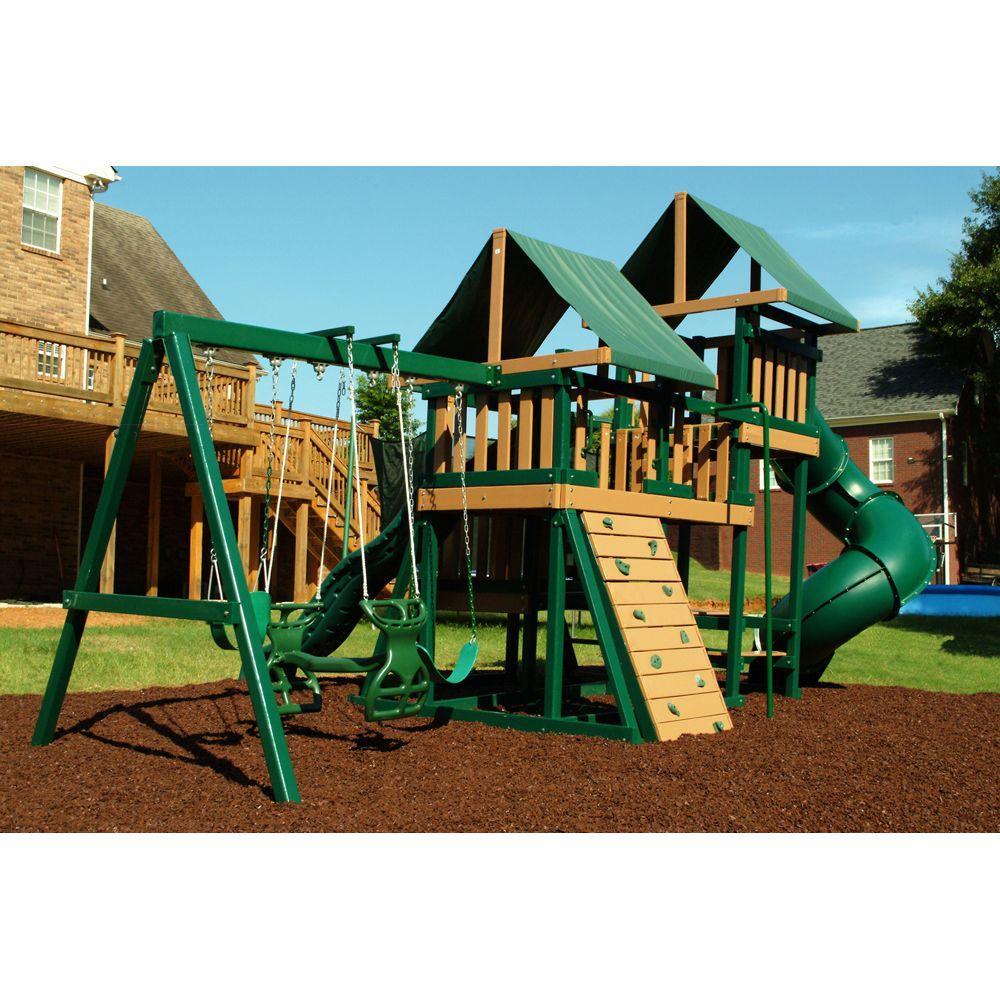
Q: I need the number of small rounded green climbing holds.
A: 10